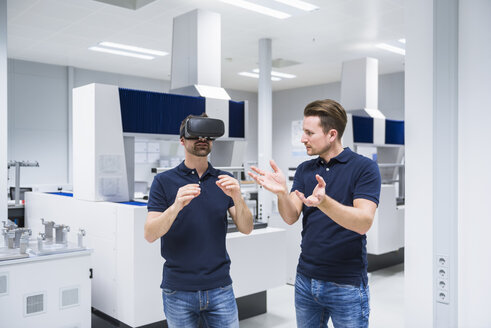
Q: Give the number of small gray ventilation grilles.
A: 3